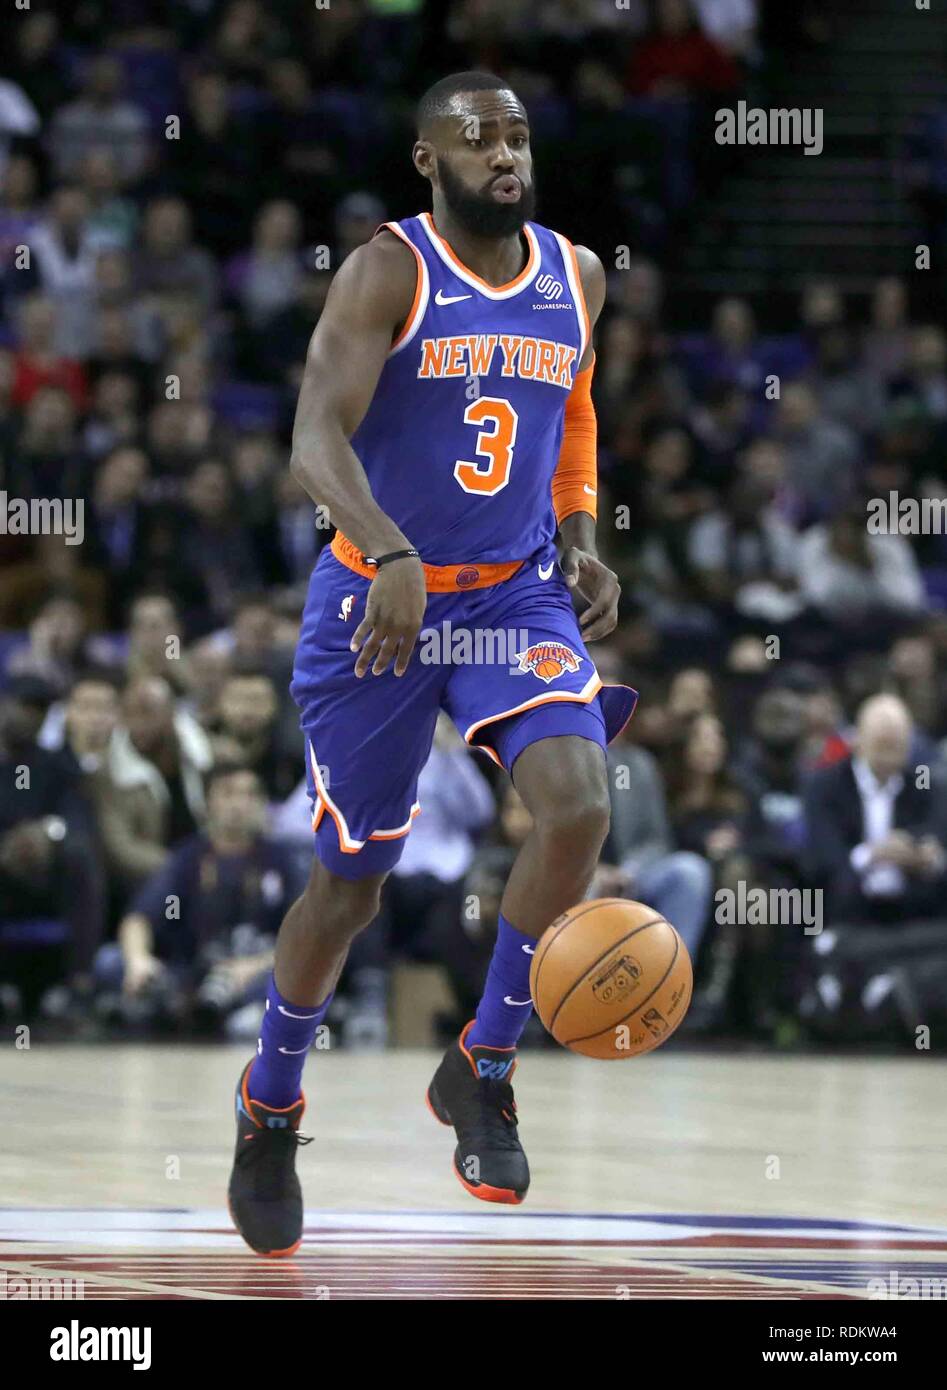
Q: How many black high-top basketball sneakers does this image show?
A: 2